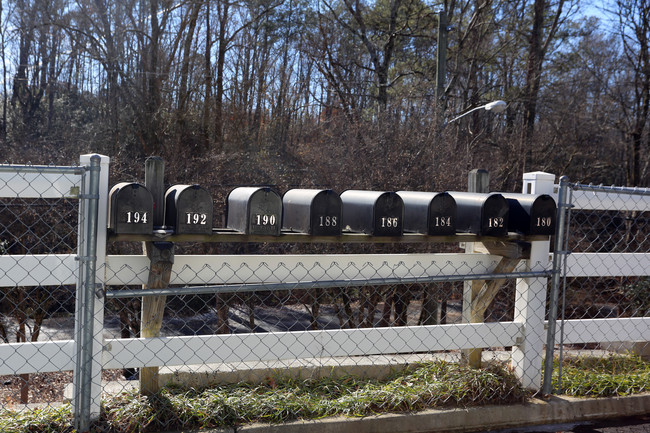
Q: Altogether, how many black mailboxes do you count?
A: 8